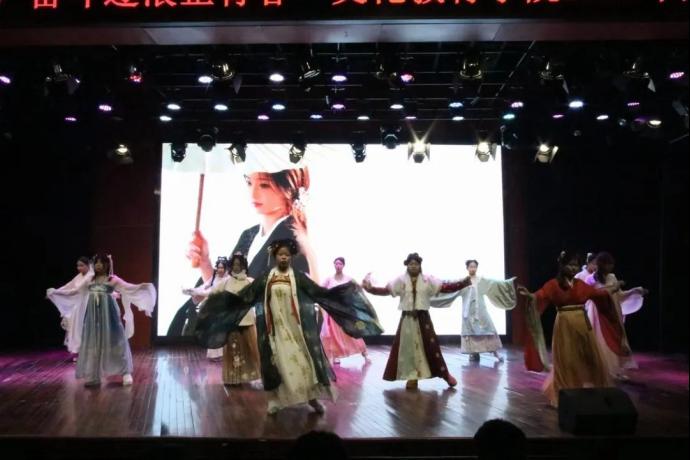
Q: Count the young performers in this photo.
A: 11